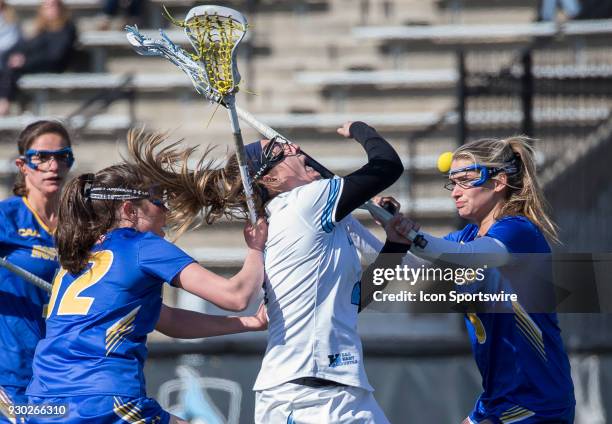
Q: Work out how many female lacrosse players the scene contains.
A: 4